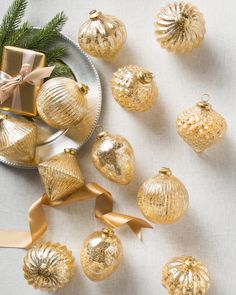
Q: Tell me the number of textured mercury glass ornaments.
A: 12